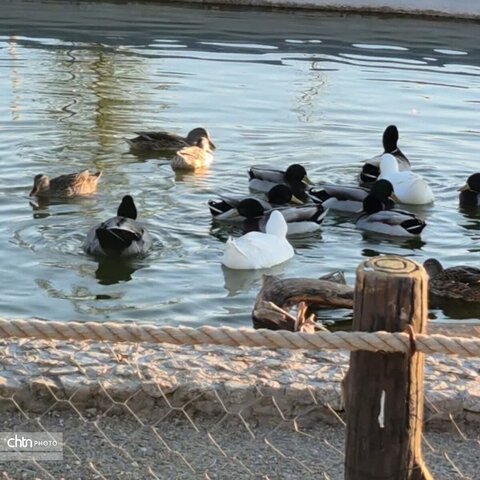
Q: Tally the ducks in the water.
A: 14